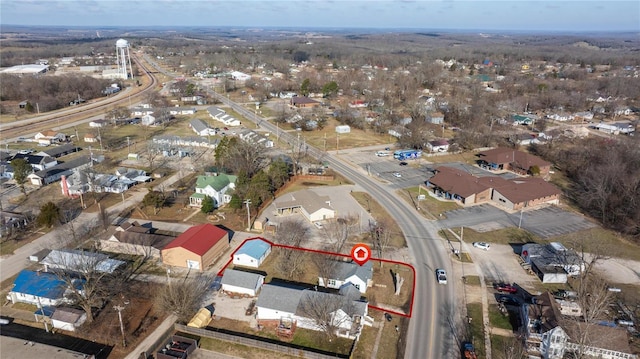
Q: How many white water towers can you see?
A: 1